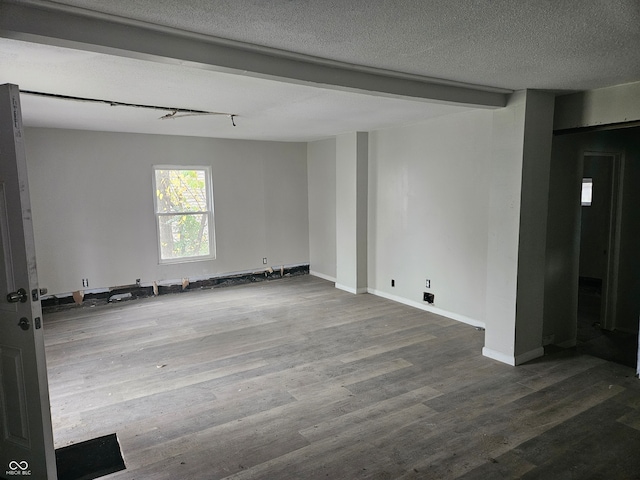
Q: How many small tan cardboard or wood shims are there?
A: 5